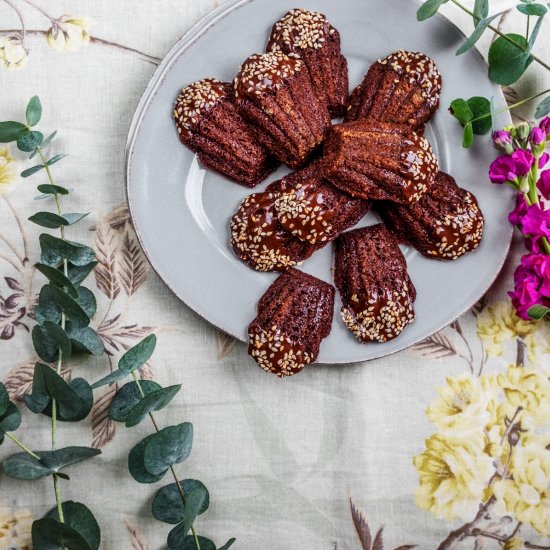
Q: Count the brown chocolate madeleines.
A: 10